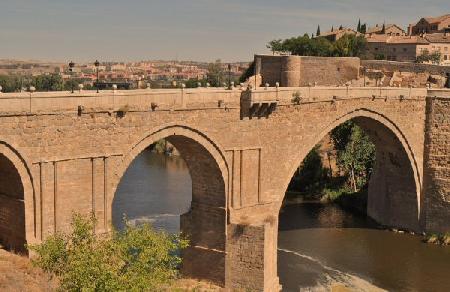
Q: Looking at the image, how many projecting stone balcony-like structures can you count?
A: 1